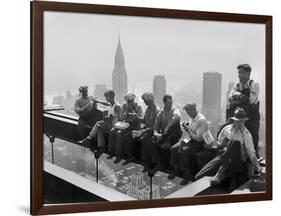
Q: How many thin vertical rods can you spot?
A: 3